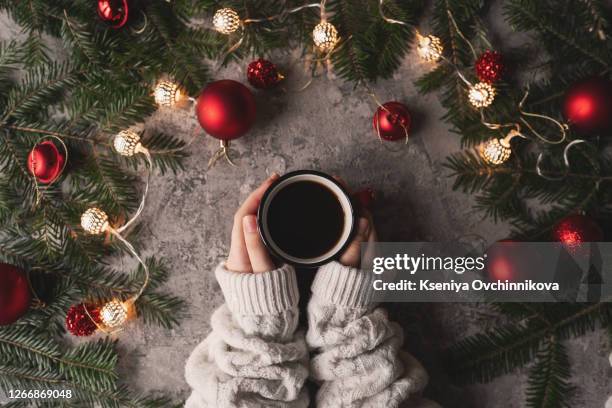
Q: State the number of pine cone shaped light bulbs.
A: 9